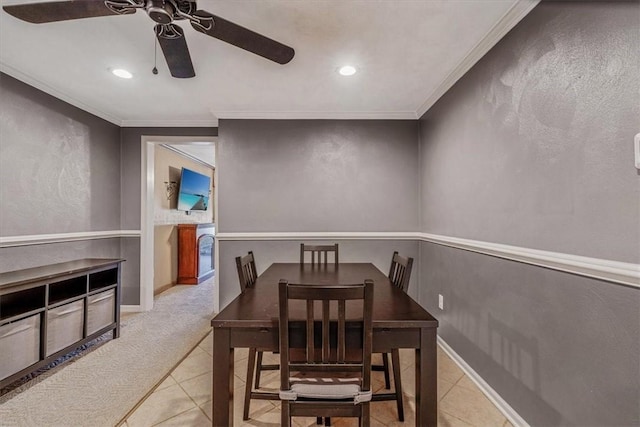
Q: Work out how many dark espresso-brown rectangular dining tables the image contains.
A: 1